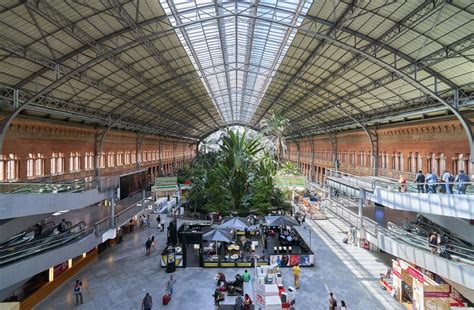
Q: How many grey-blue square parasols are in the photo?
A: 3